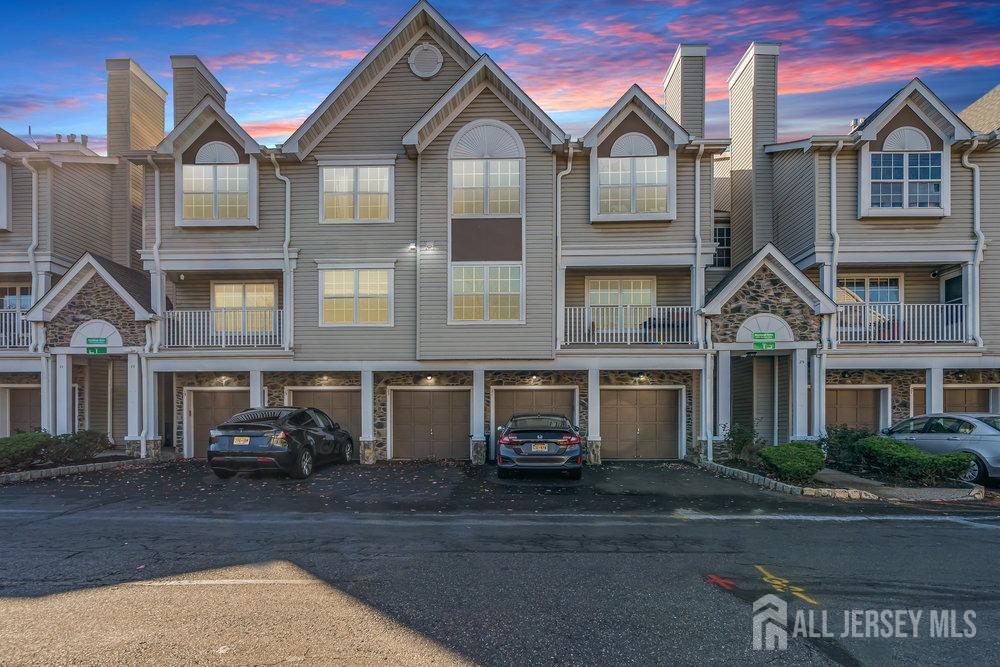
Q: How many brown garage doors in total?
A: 8